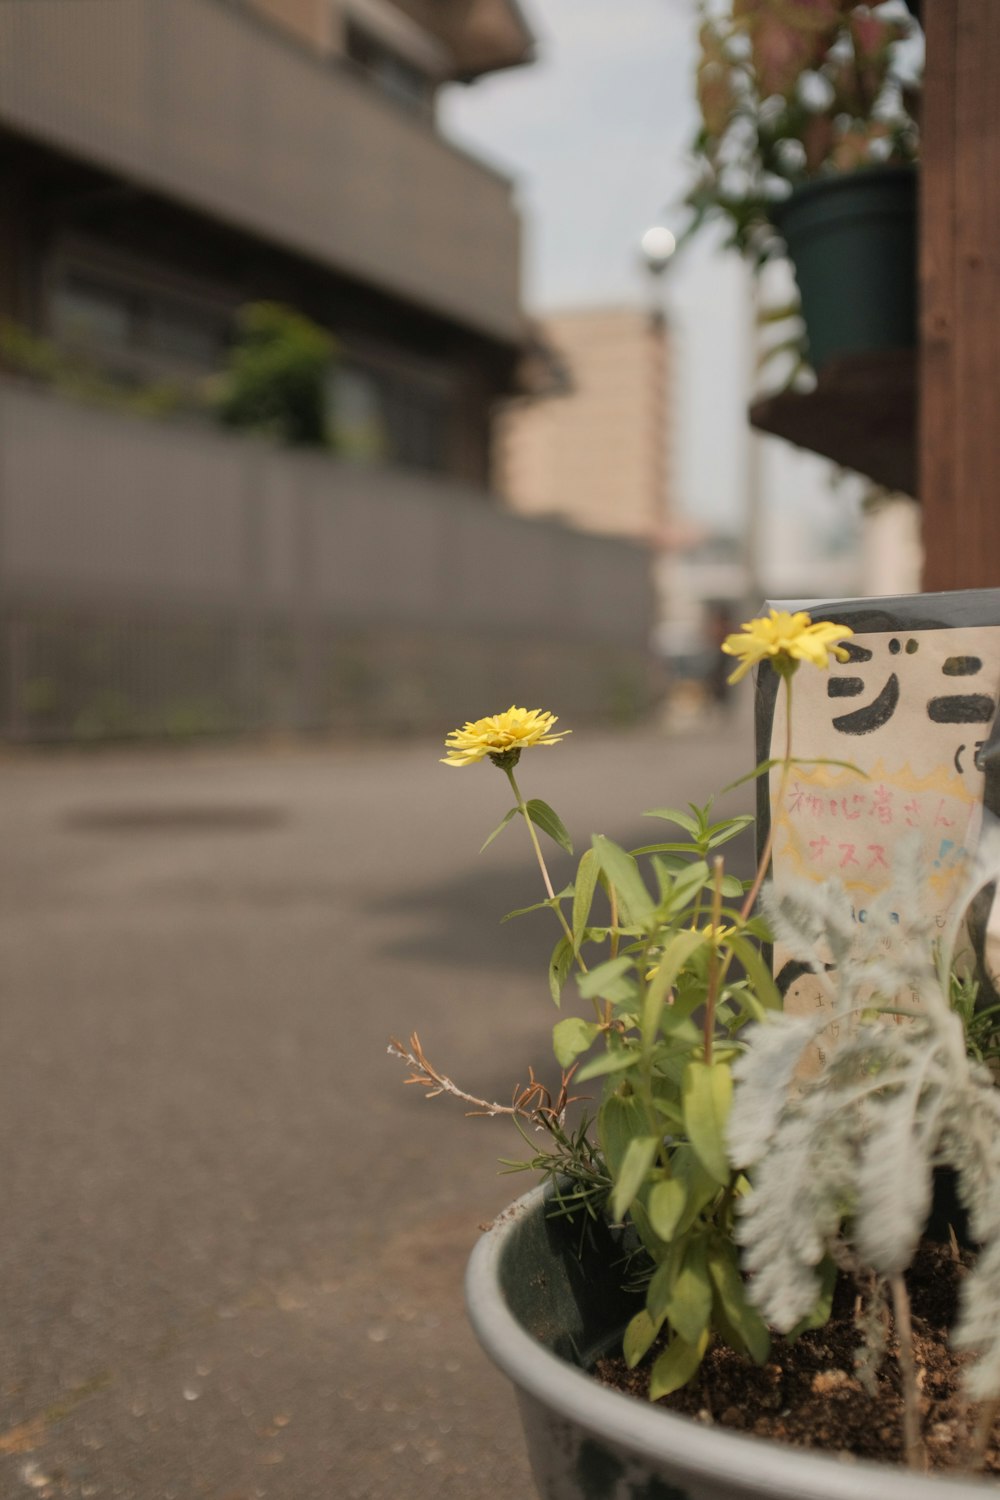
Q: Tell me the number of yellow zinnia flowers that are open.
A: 2